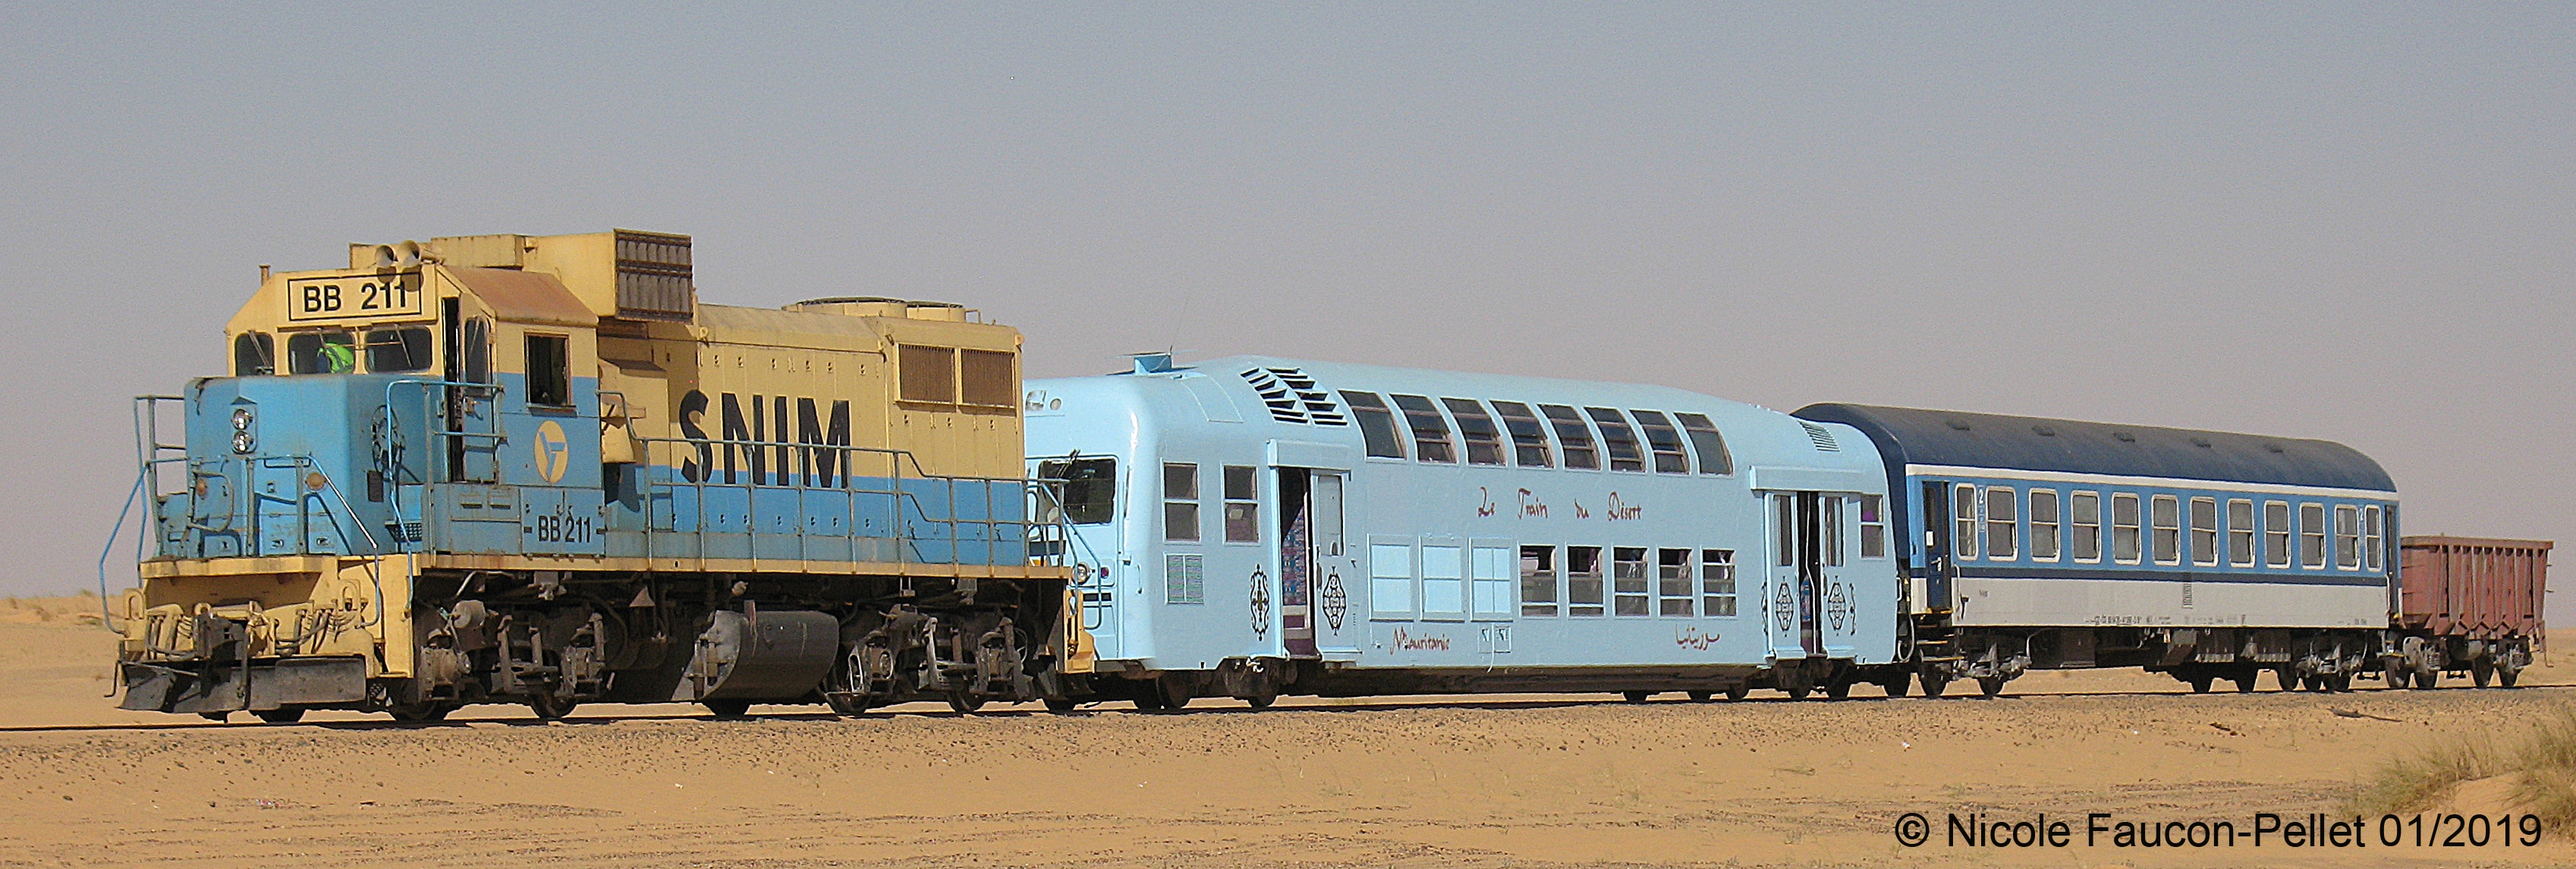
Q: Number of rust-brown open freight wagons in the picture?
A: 1